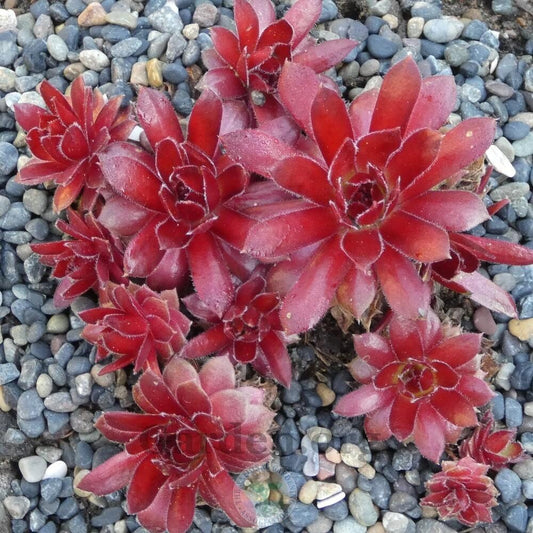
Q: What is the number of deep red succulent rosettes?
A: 12